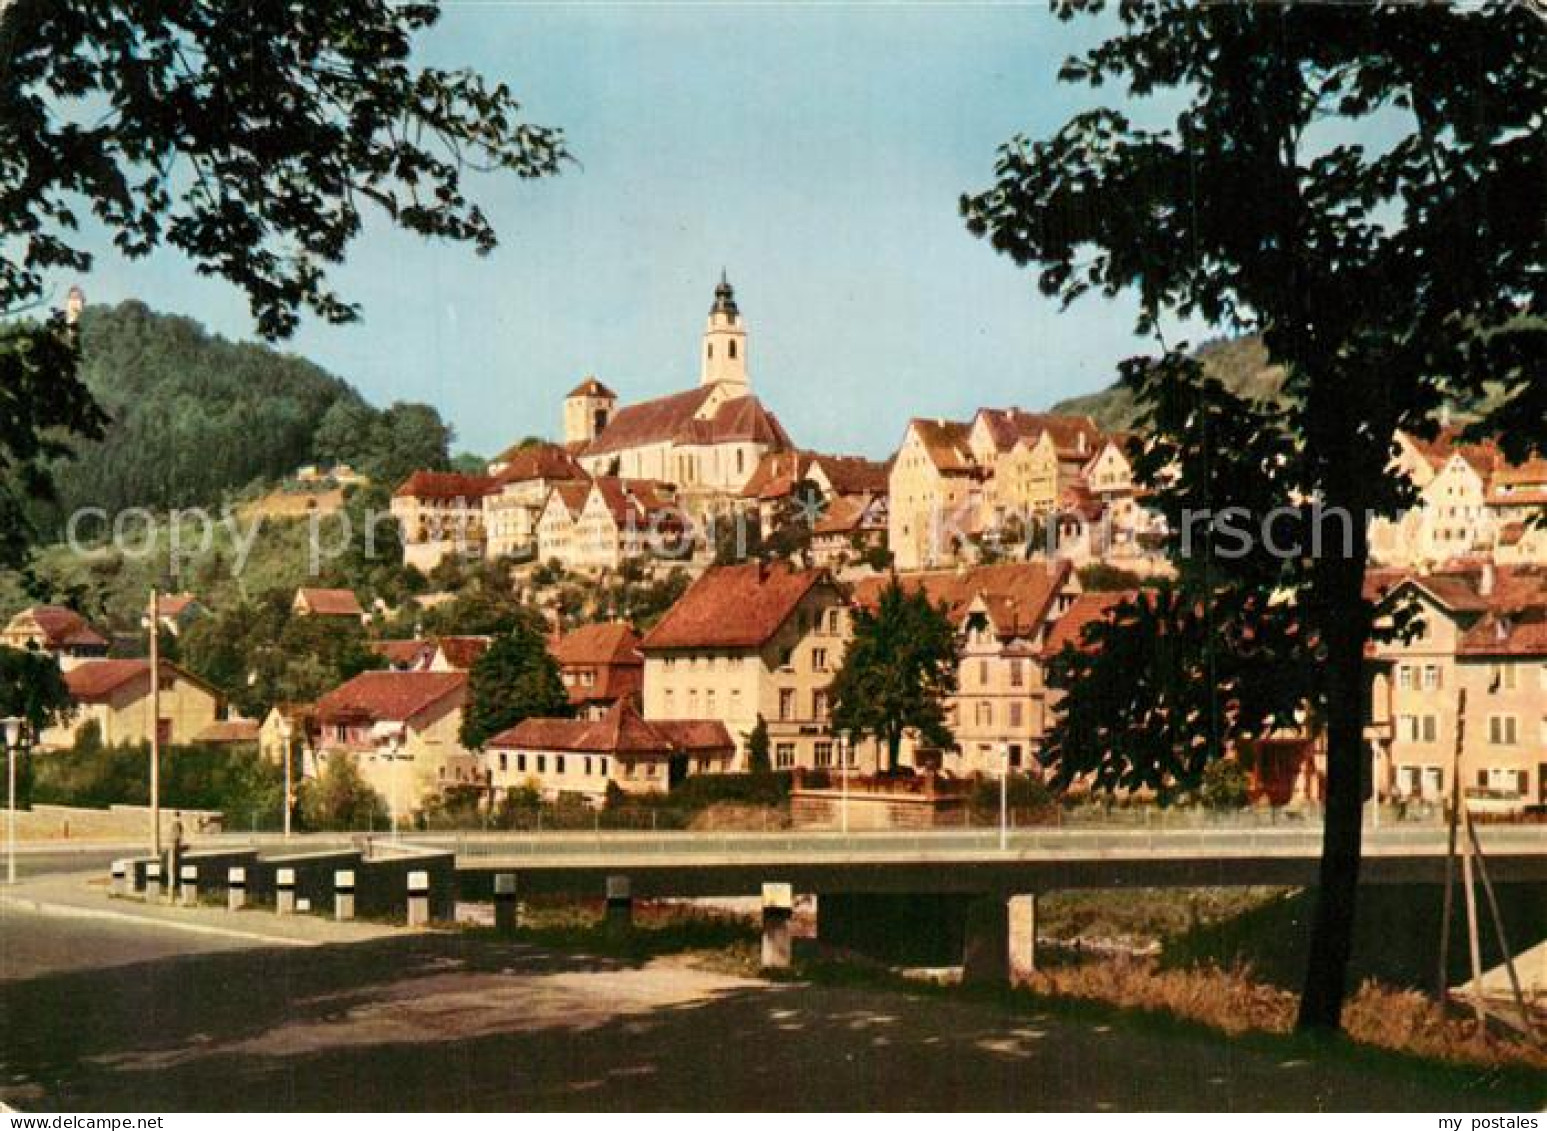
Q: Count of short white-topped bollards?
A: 10